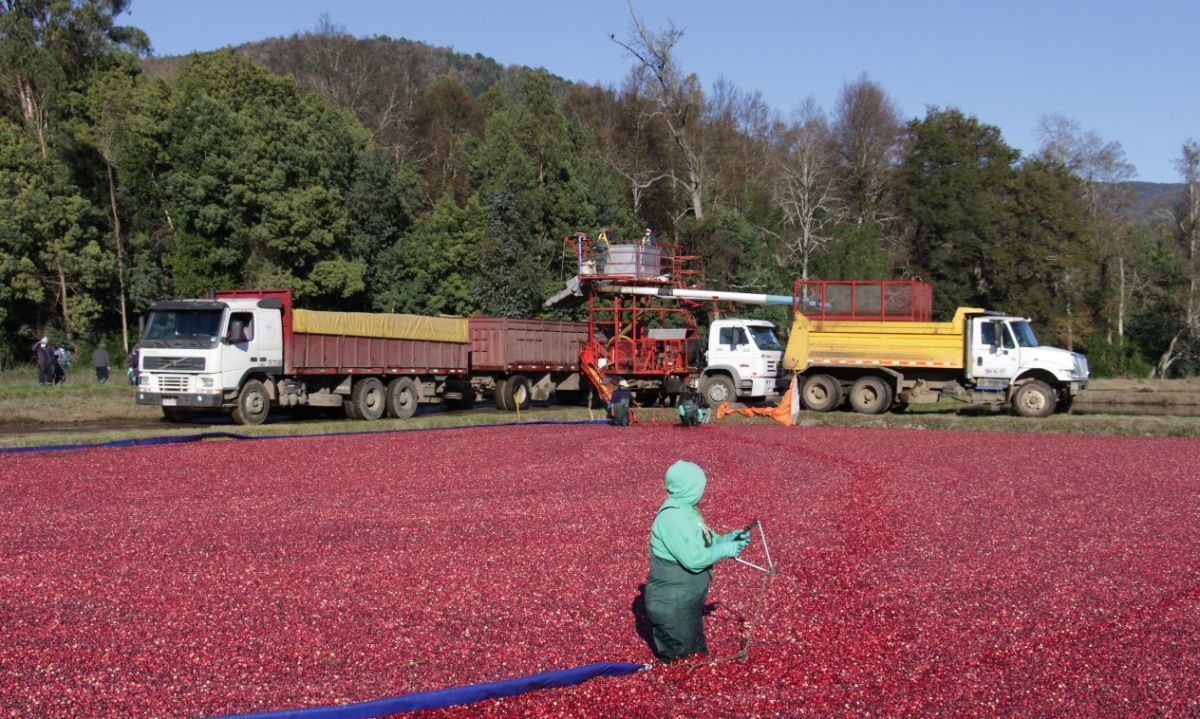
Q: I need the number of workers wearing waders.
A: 3